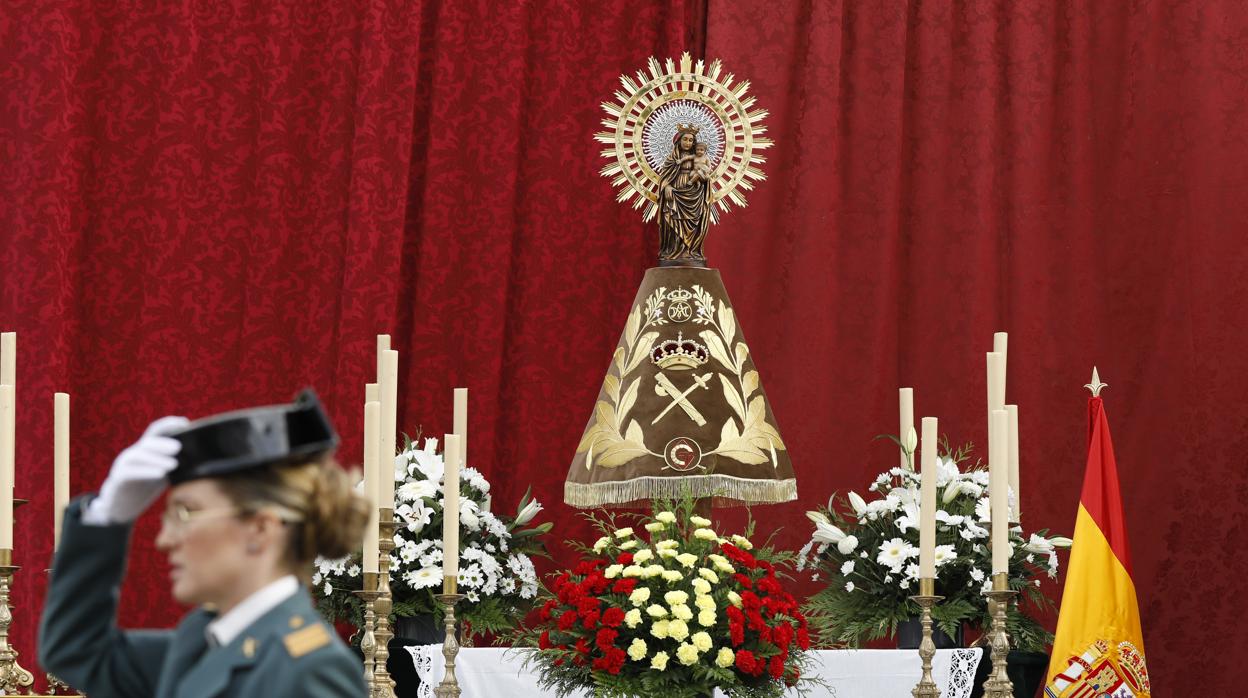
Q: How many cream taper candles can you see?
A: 15